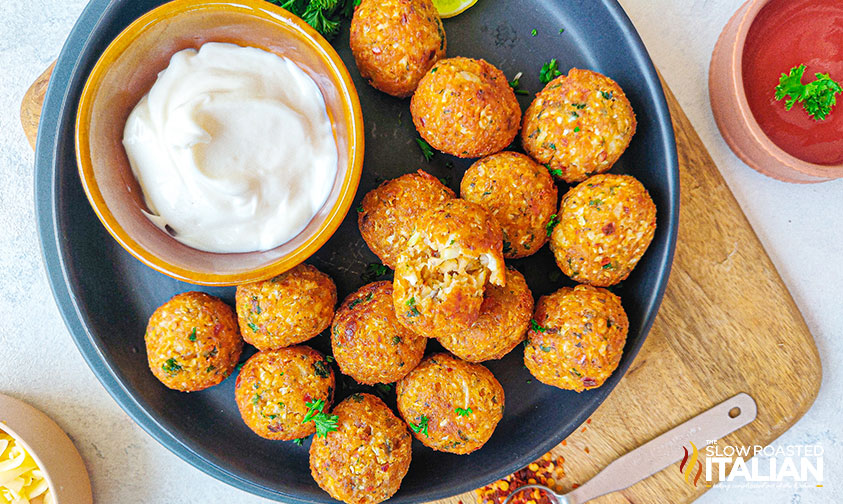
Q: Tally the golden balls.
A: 15